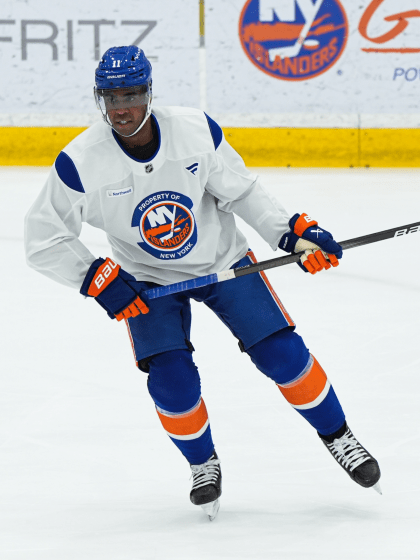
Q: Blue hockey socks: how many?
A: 2